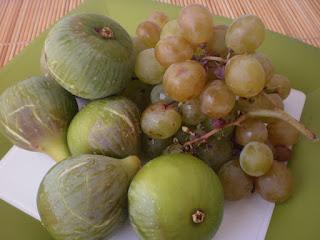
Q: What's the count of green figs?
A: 5